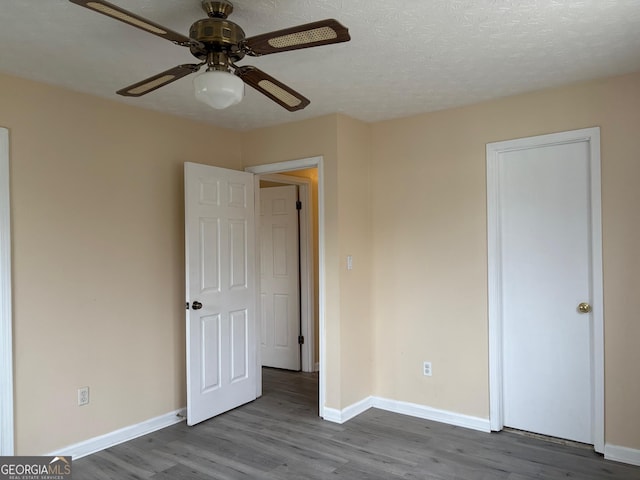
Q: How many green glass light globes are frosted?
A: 0